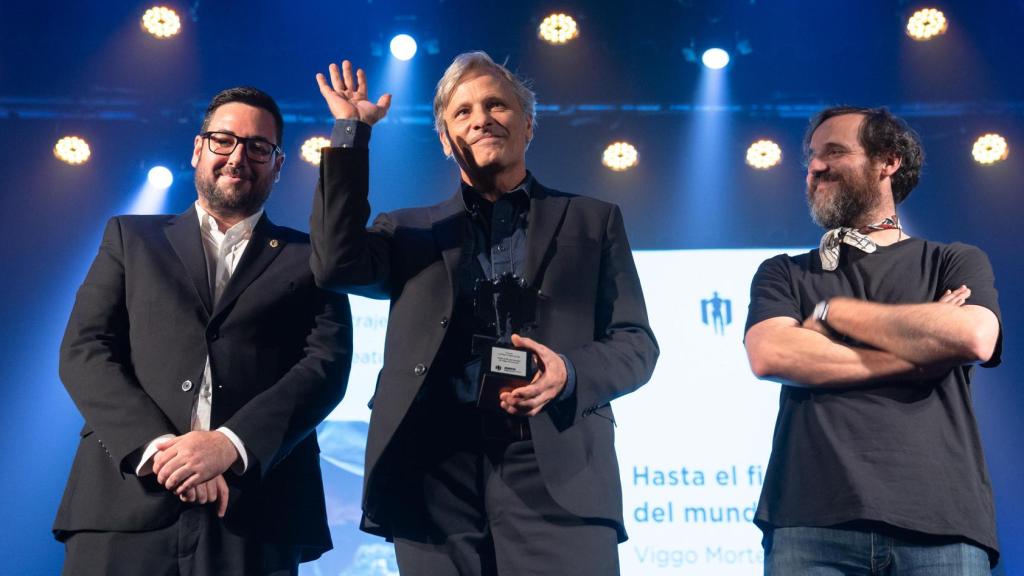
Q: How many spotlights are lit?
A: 11